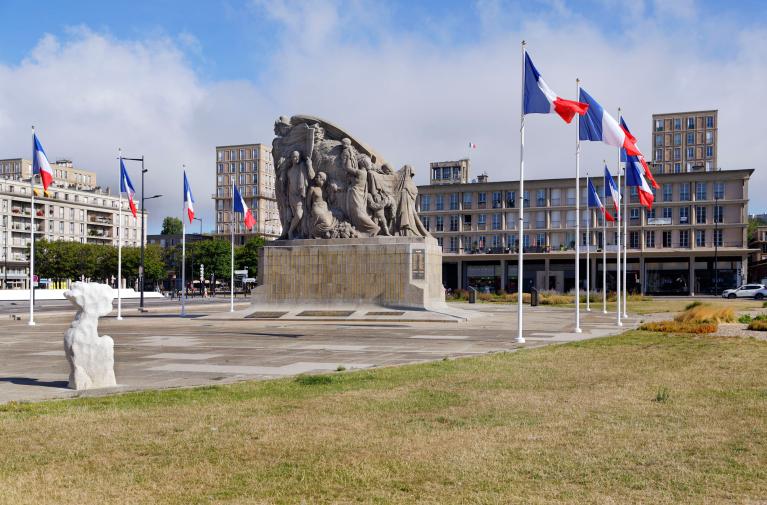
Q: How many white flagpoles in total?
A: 10